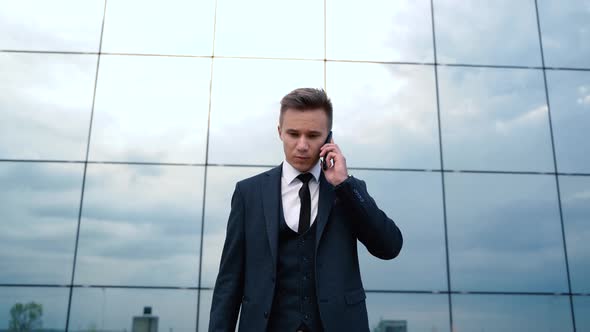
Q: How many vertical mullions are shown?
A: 5